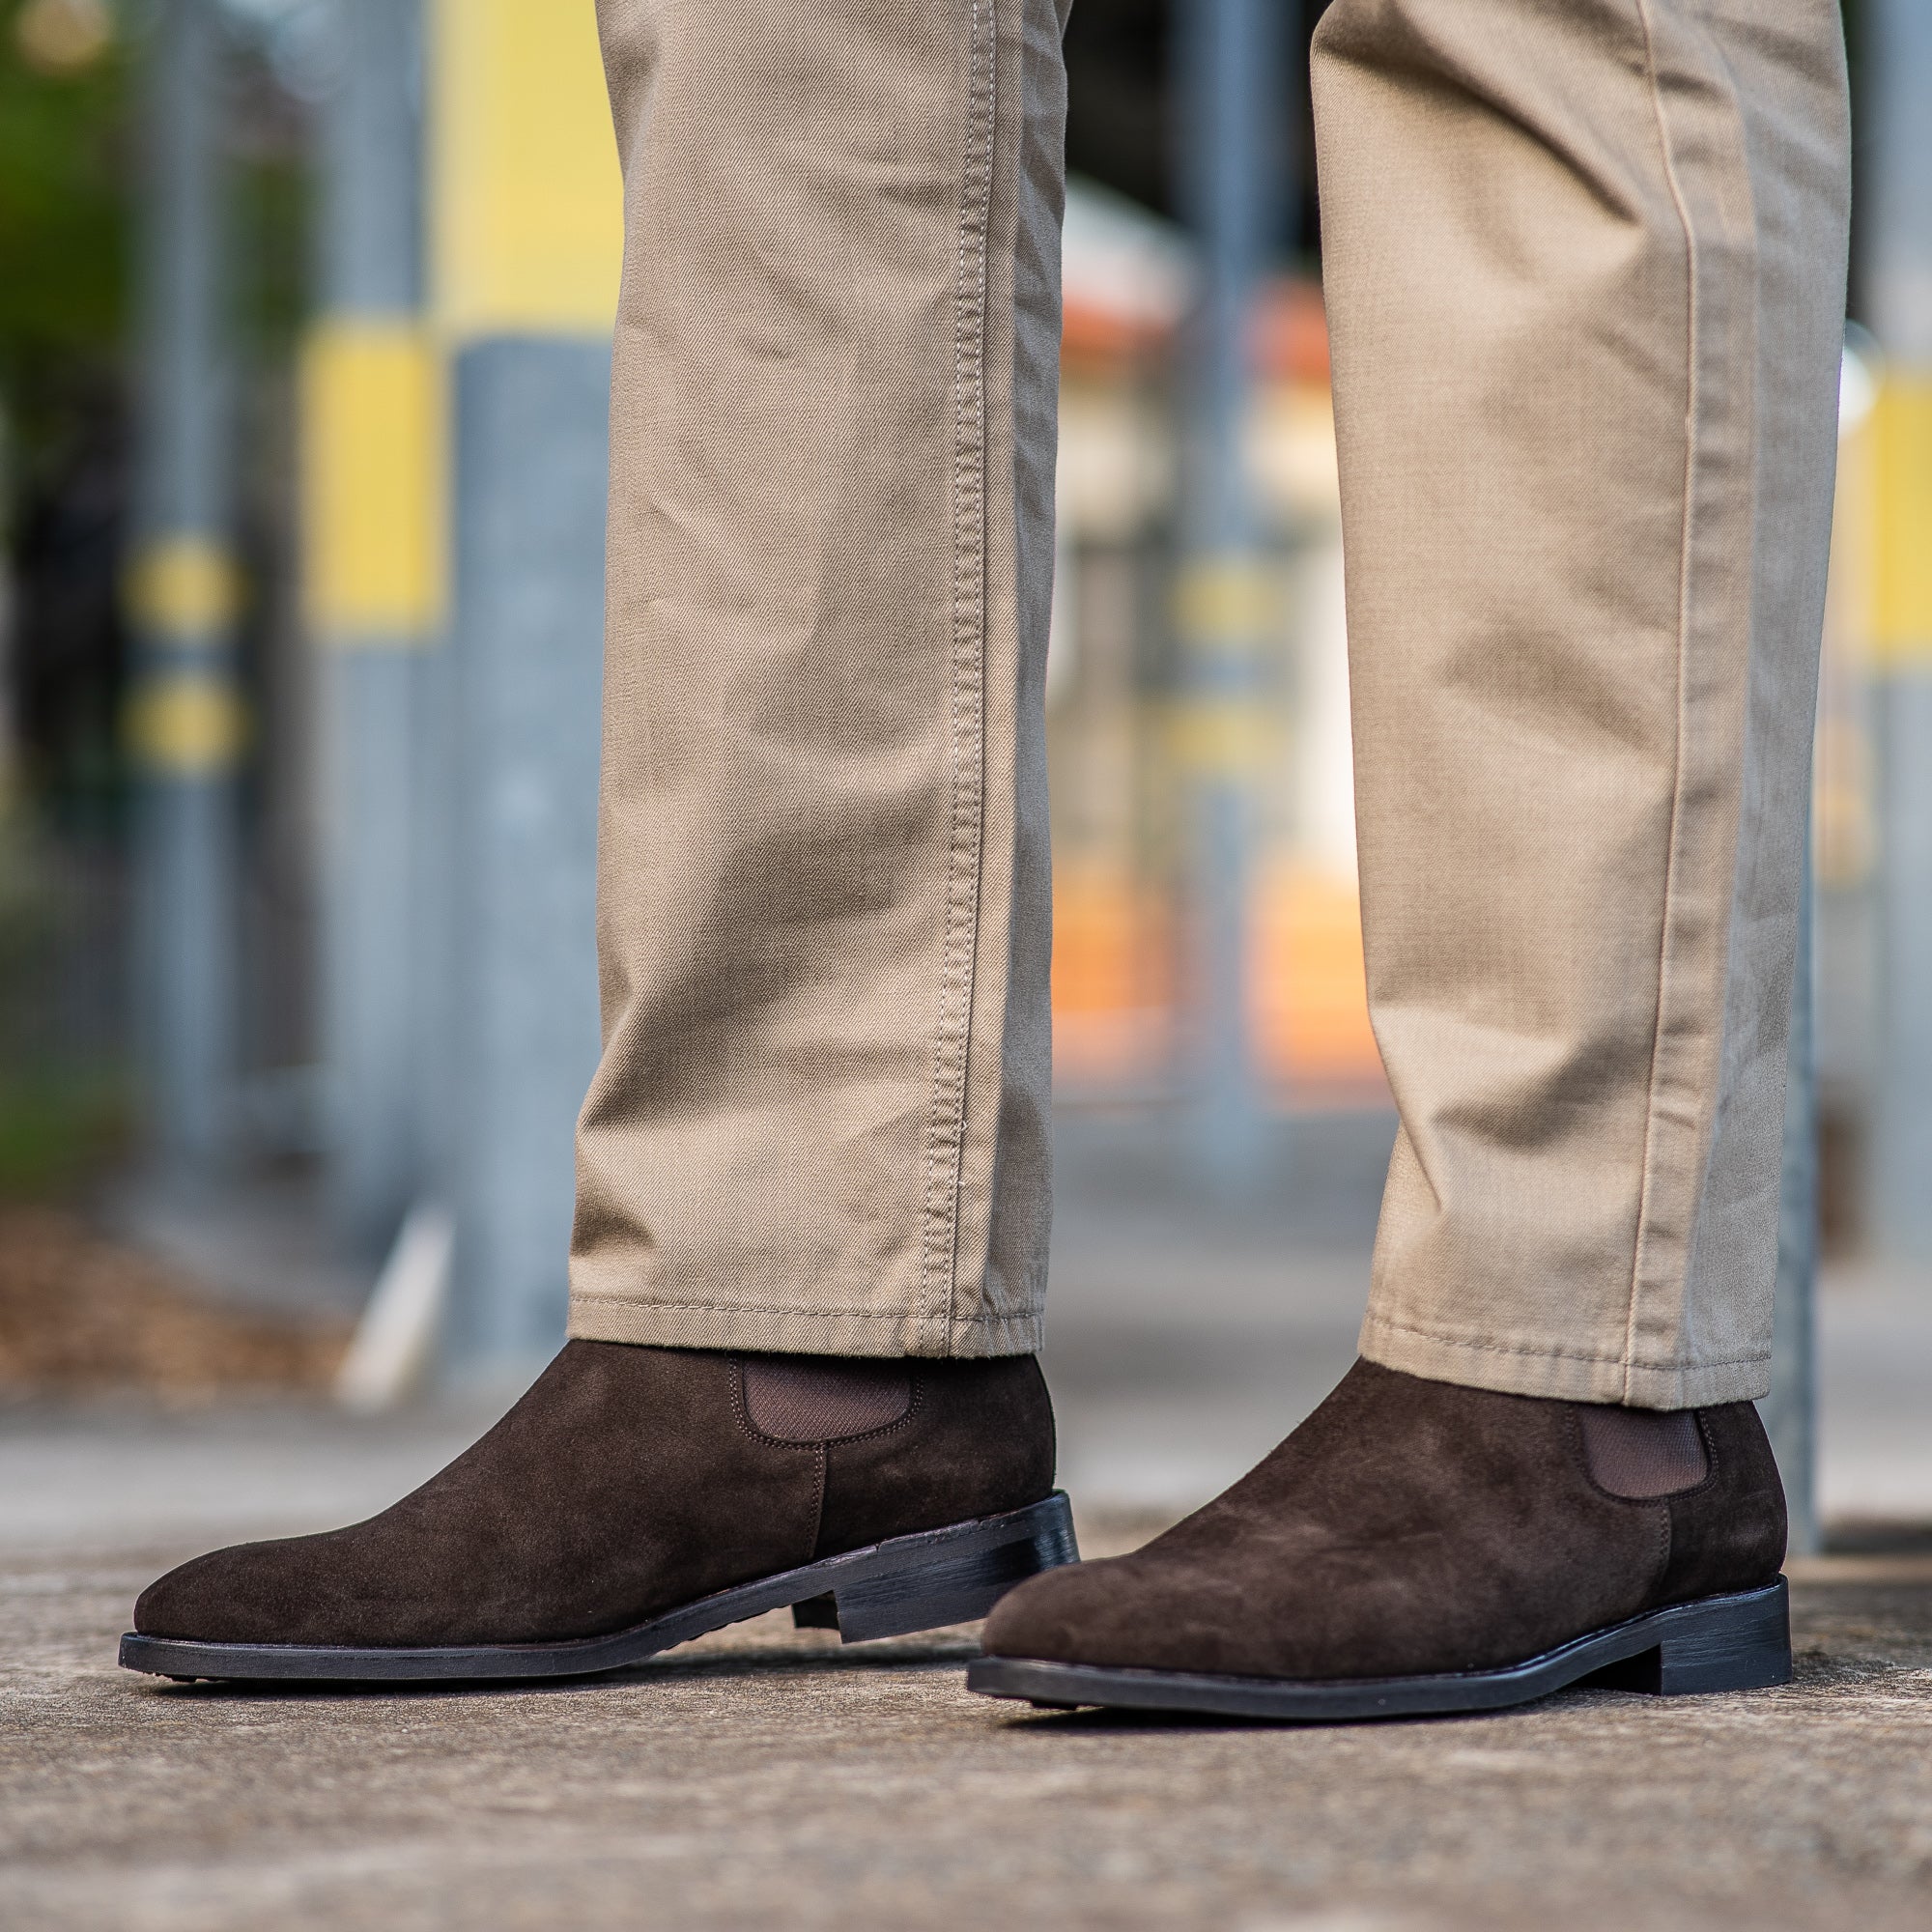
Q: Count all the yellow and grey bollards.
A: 5